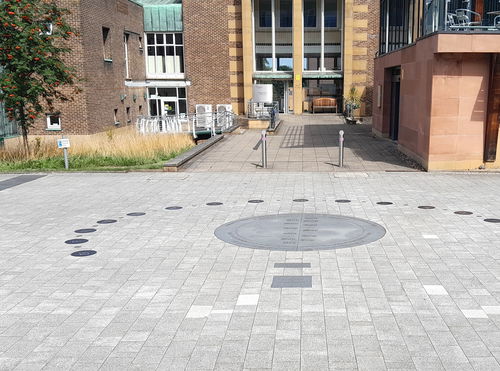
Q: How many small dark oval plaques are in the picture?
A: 14